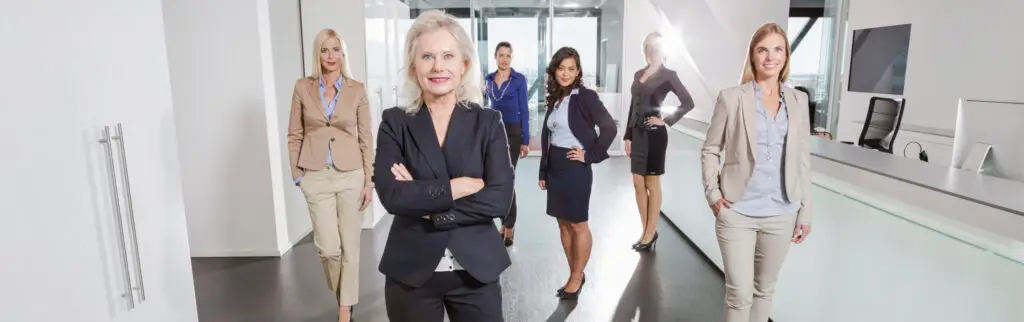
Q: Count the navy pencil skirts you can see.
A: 1